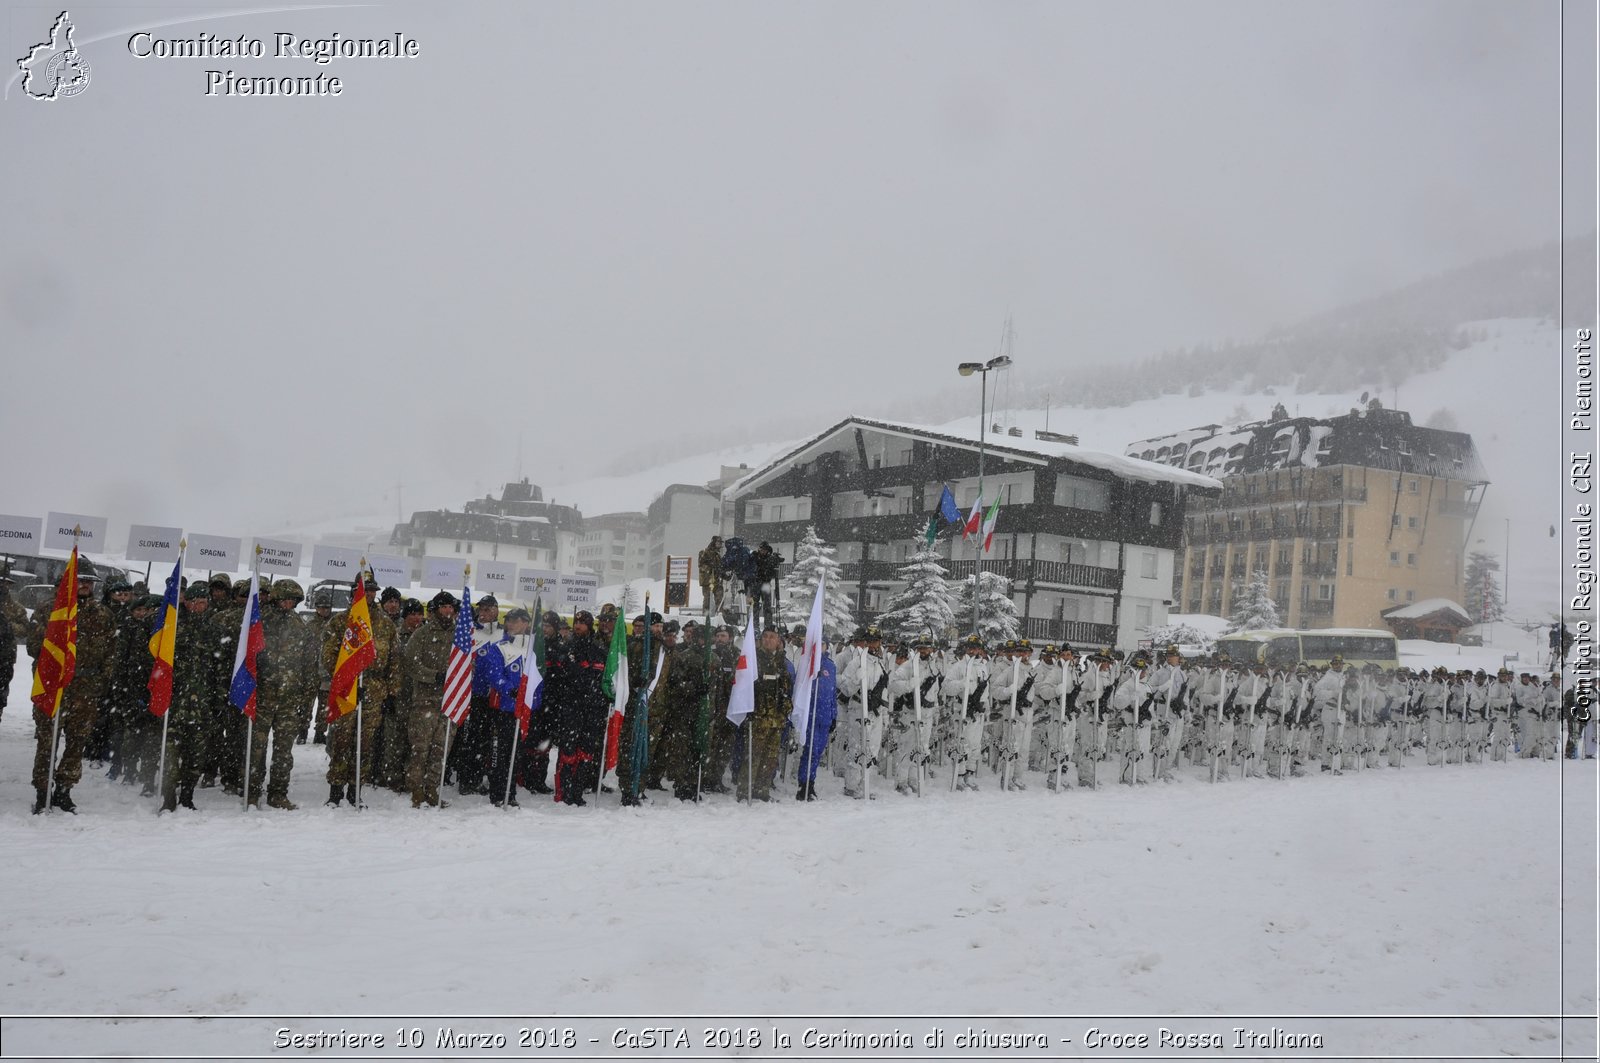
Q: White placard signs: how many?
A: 11